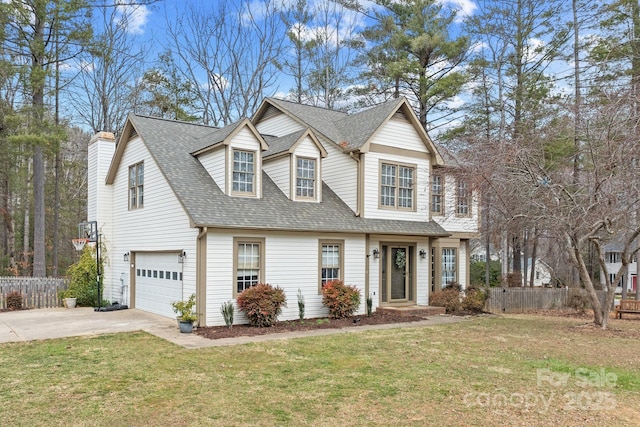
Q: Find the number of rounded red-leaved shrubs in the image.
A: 2